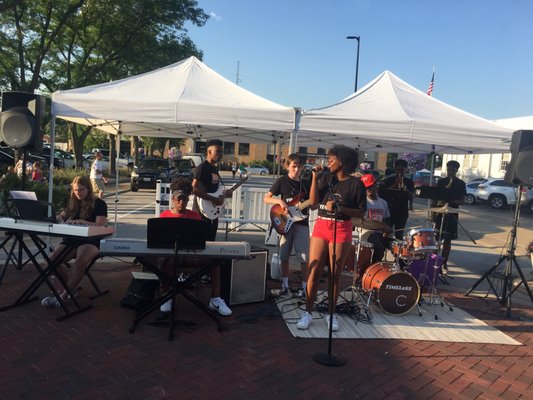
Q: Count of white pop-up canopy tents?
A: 2